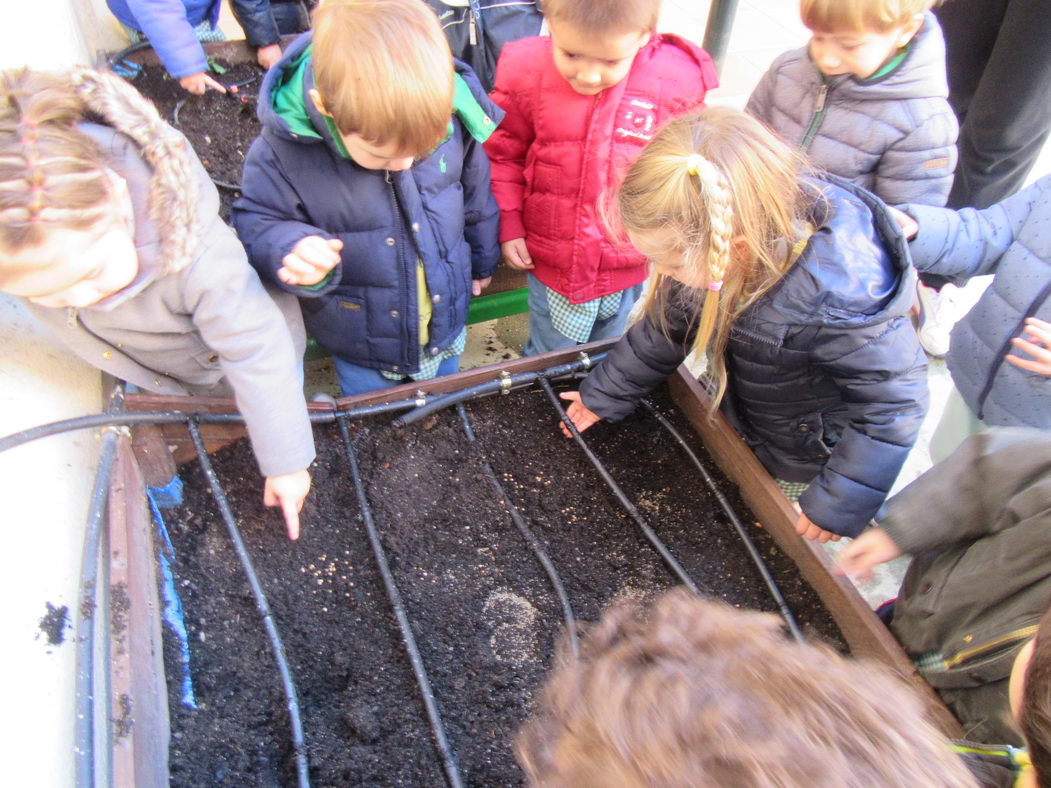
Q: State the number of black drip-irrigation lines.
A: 5